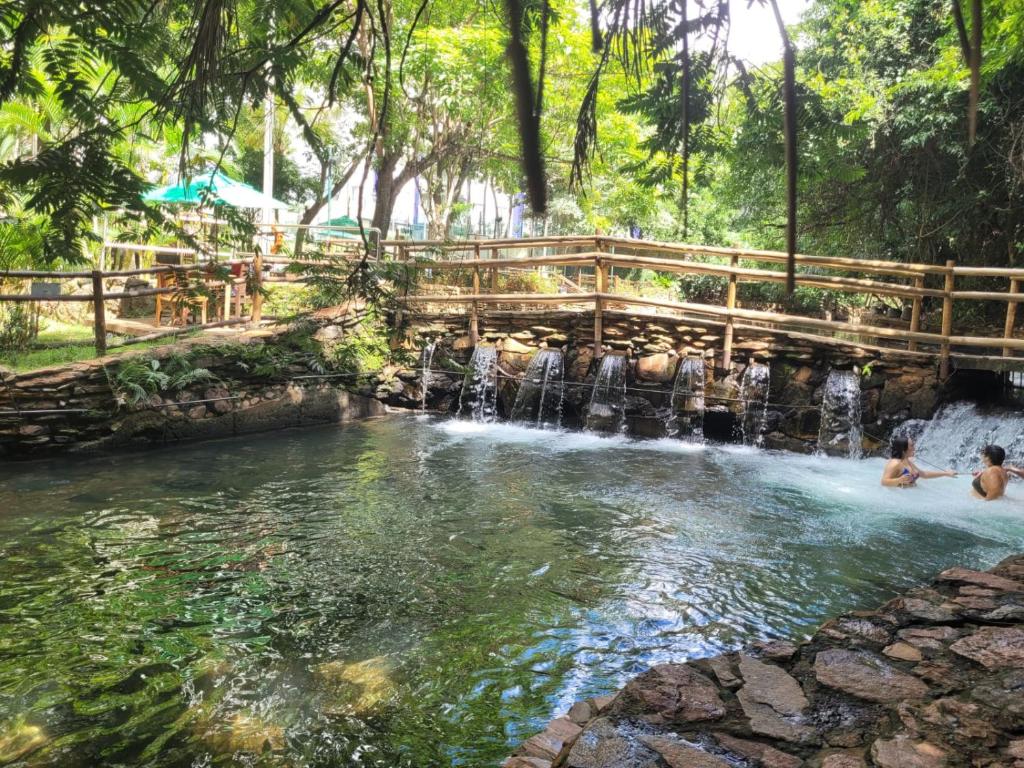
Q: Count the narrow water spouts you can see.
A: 7